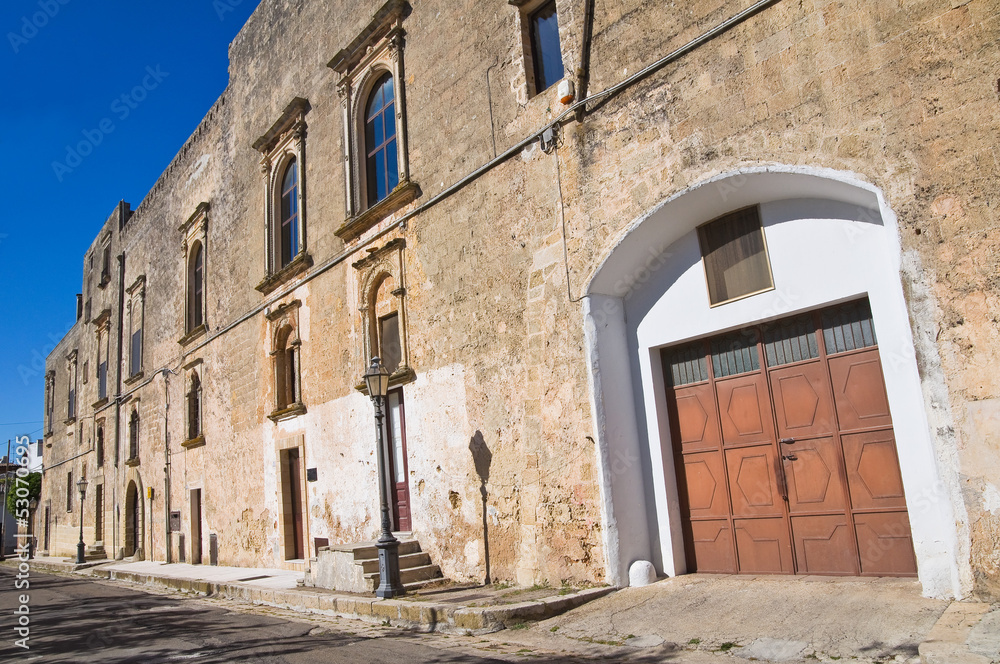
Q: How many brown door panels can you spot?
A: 12